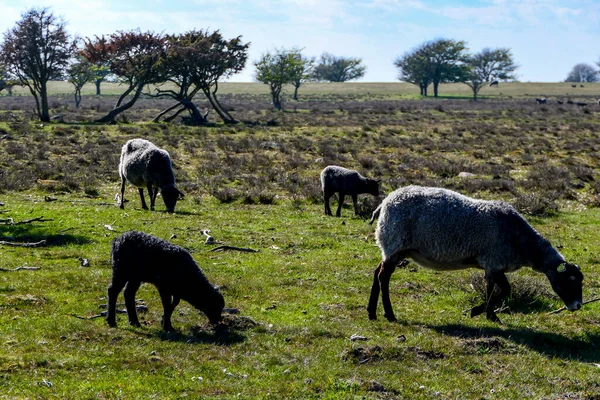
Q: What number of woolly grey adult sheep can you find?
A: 2